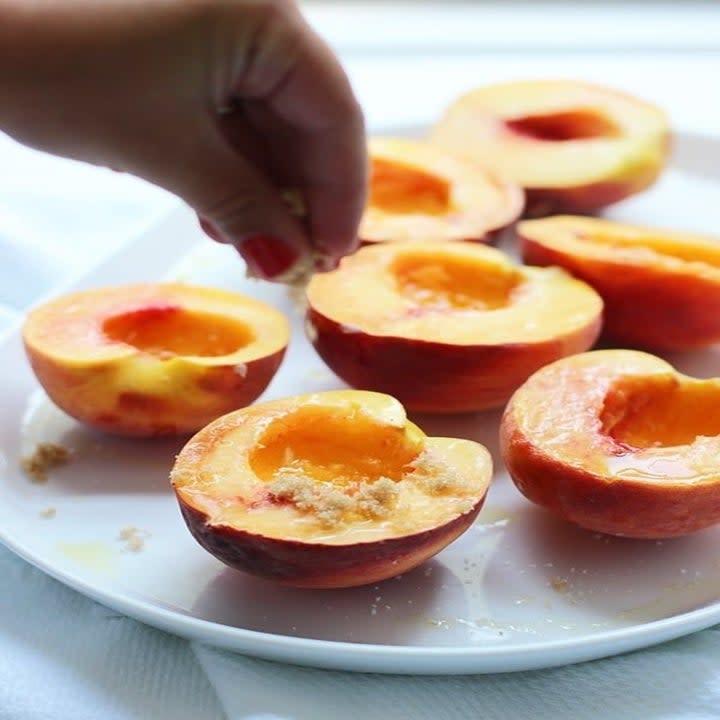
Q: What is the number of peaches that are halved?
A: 7